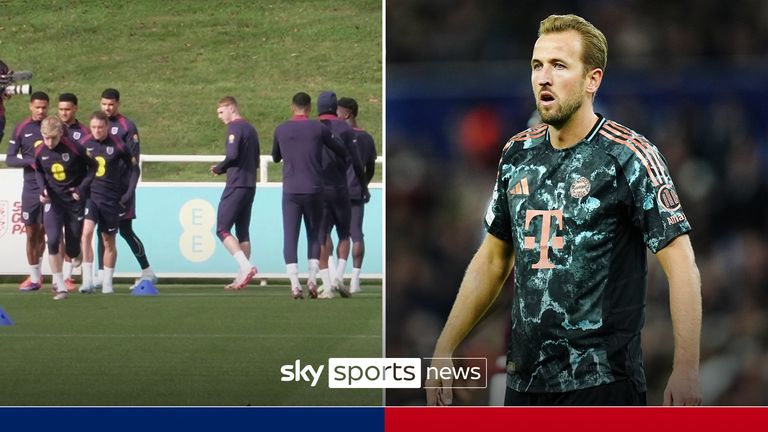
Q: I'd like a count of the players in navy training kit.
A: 9